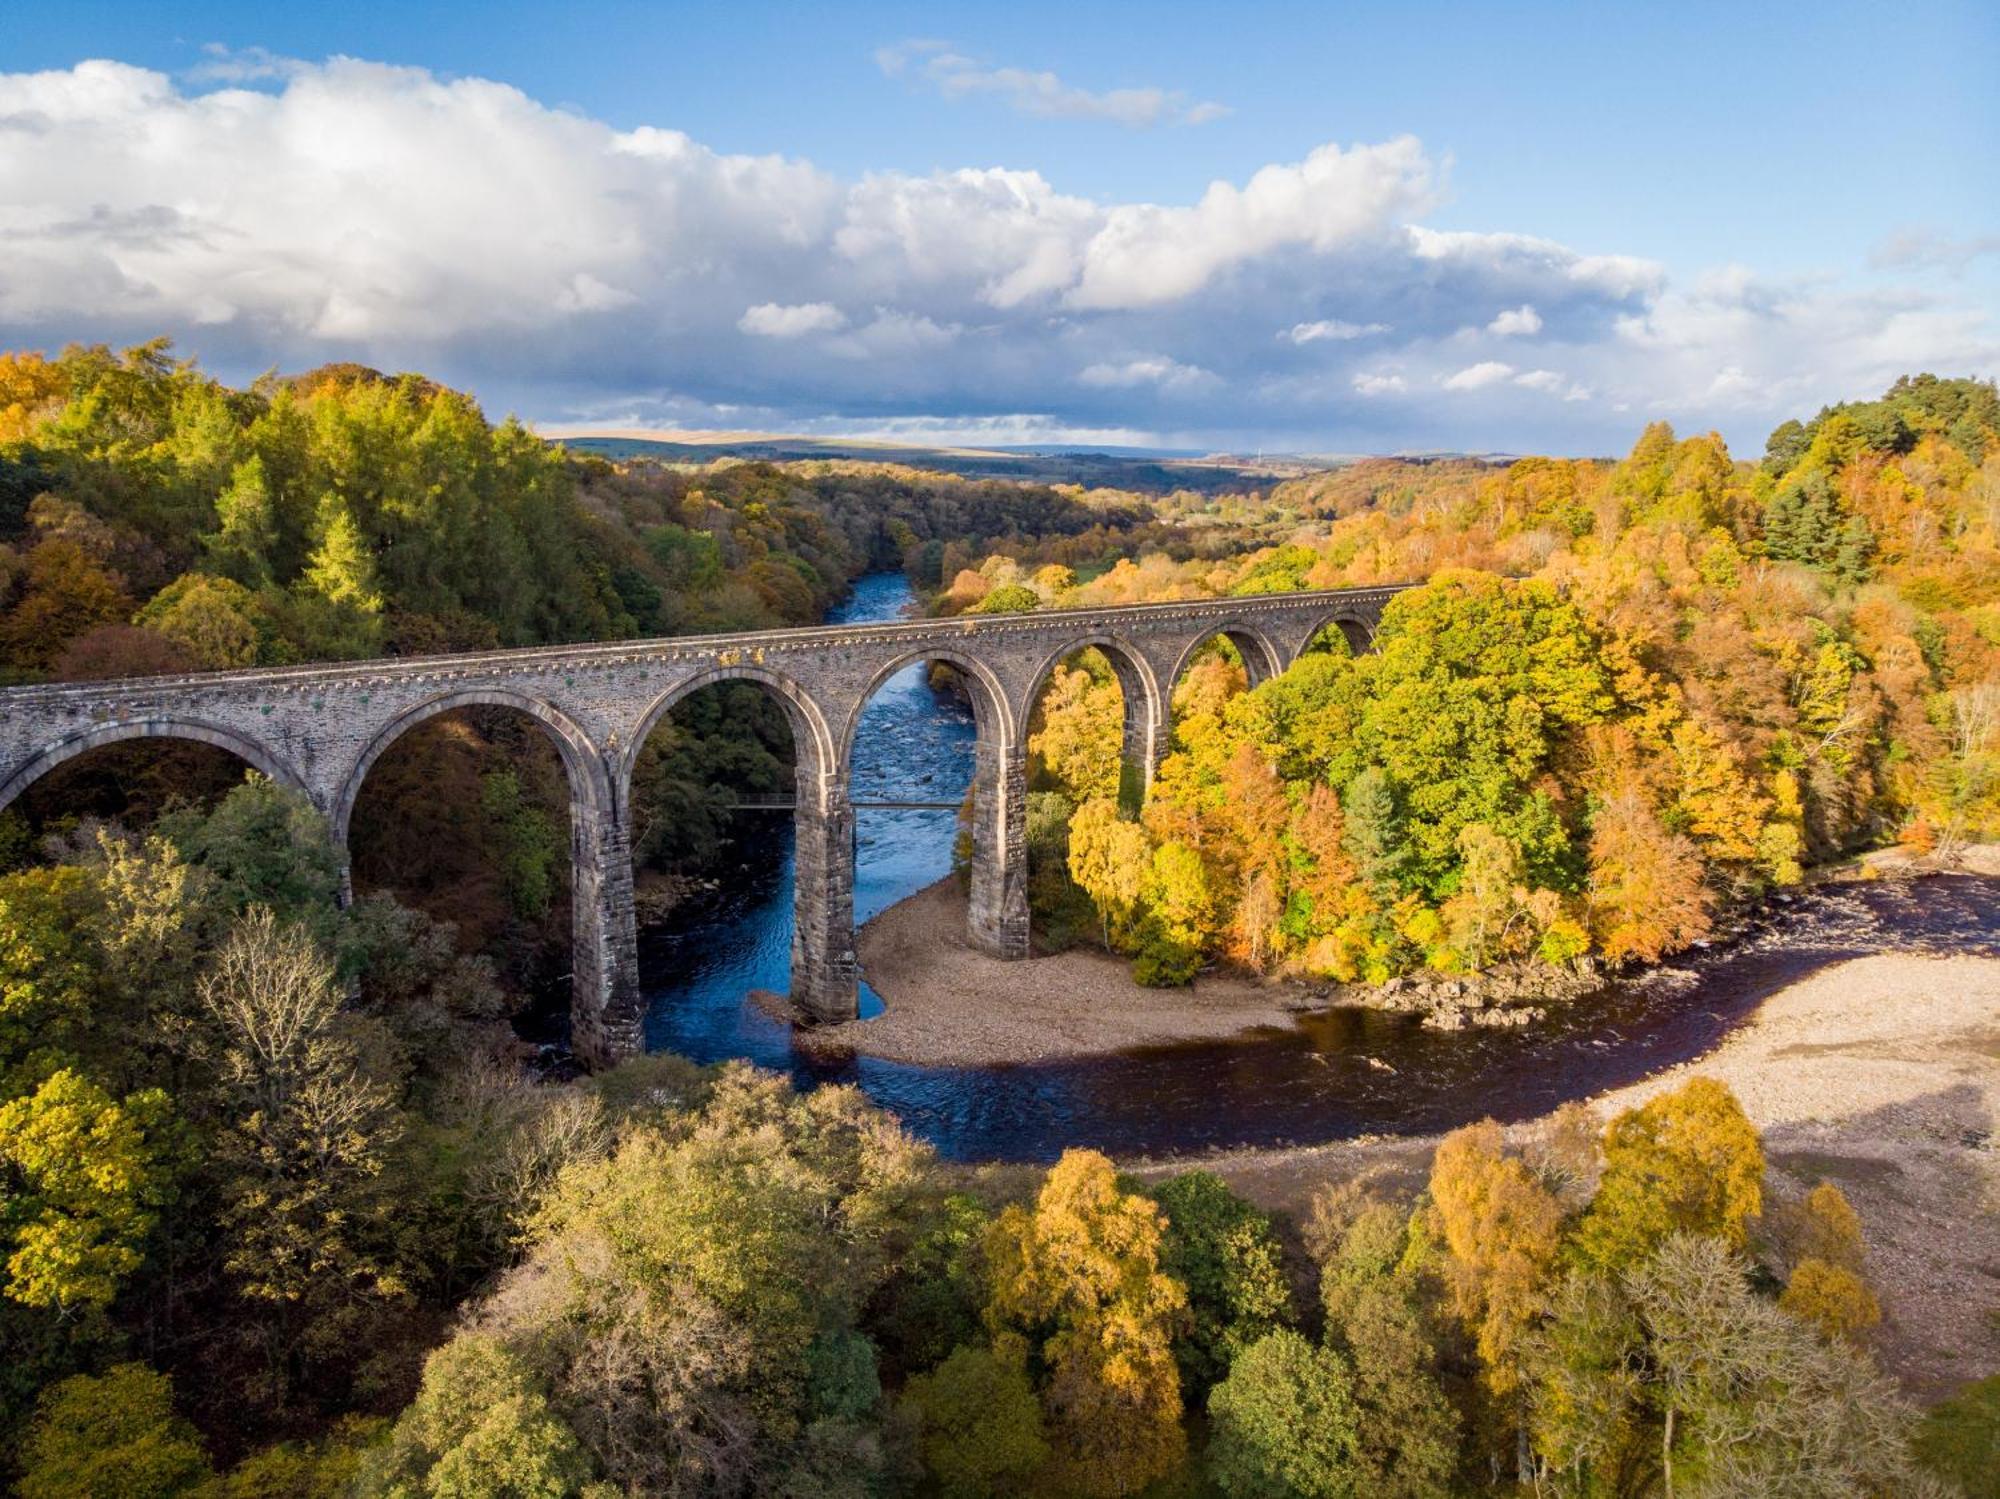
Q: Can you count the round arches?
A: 7